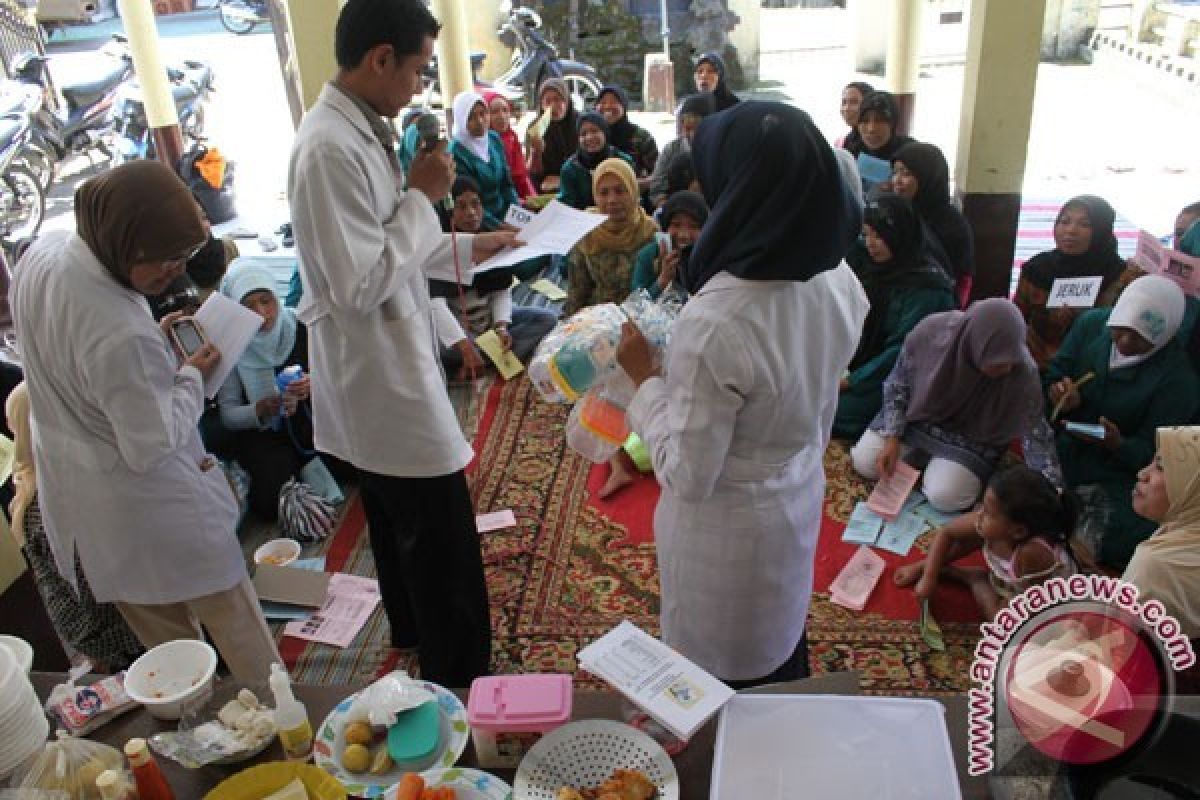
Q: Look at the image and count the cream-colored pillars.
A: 5